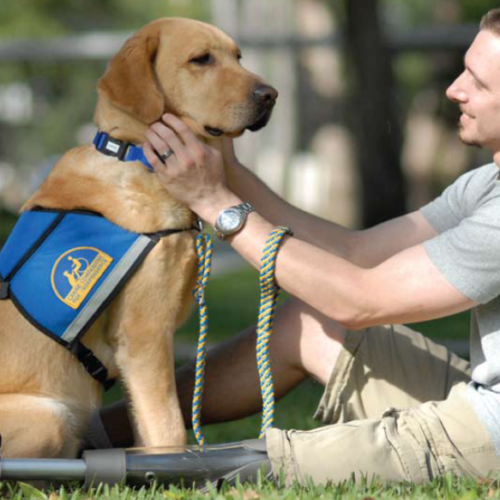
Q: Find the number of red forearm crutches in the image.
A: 0